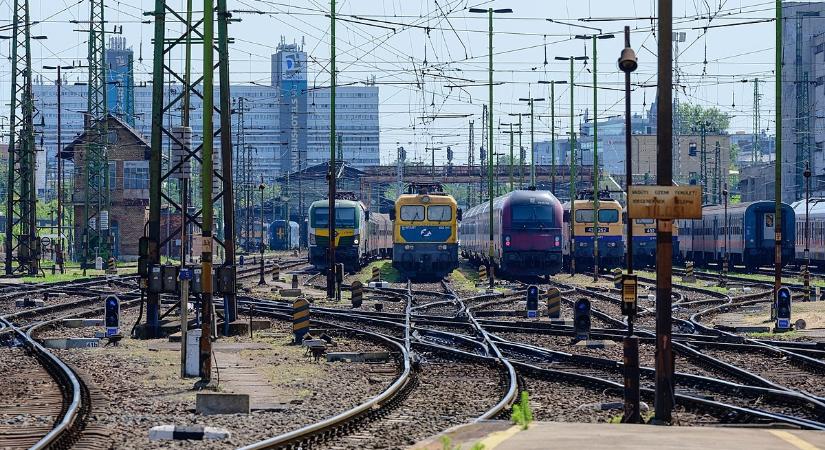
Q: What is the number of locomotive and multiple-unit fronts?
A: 5